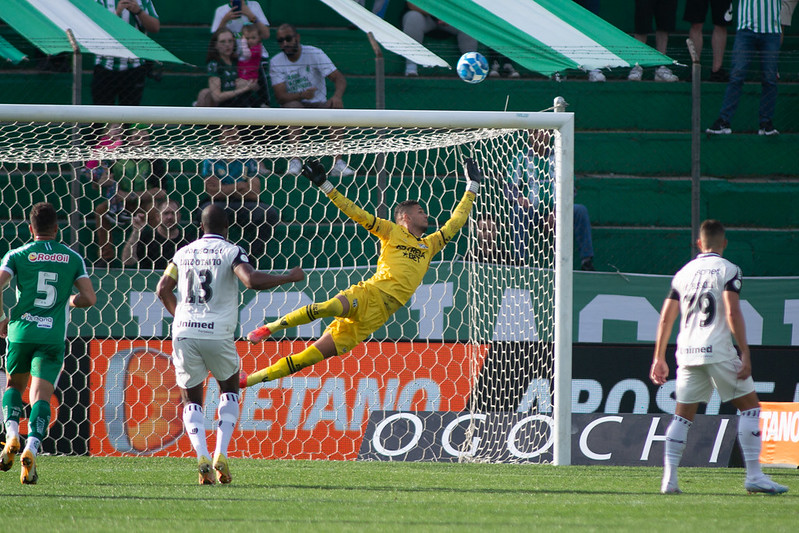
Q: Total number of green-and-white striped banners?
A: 2